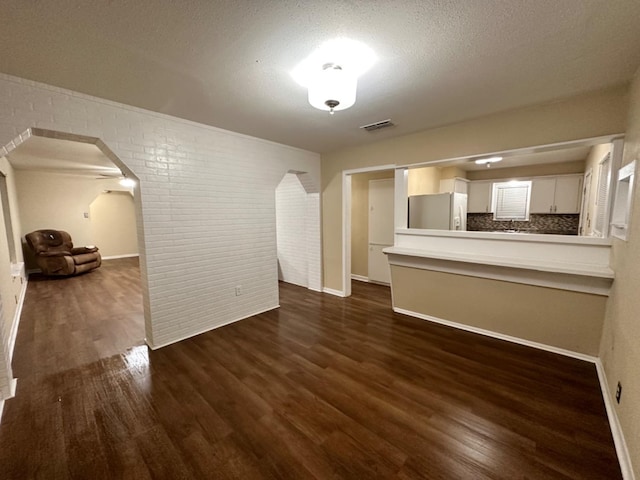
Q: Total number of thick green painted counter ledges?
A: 0